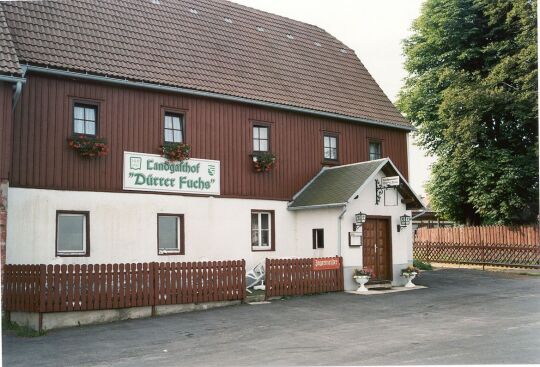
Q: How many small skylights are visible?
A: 7